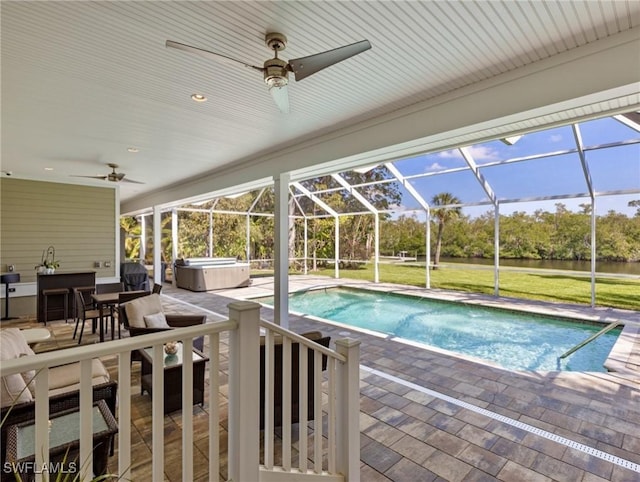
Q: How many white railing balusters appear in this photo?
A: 11